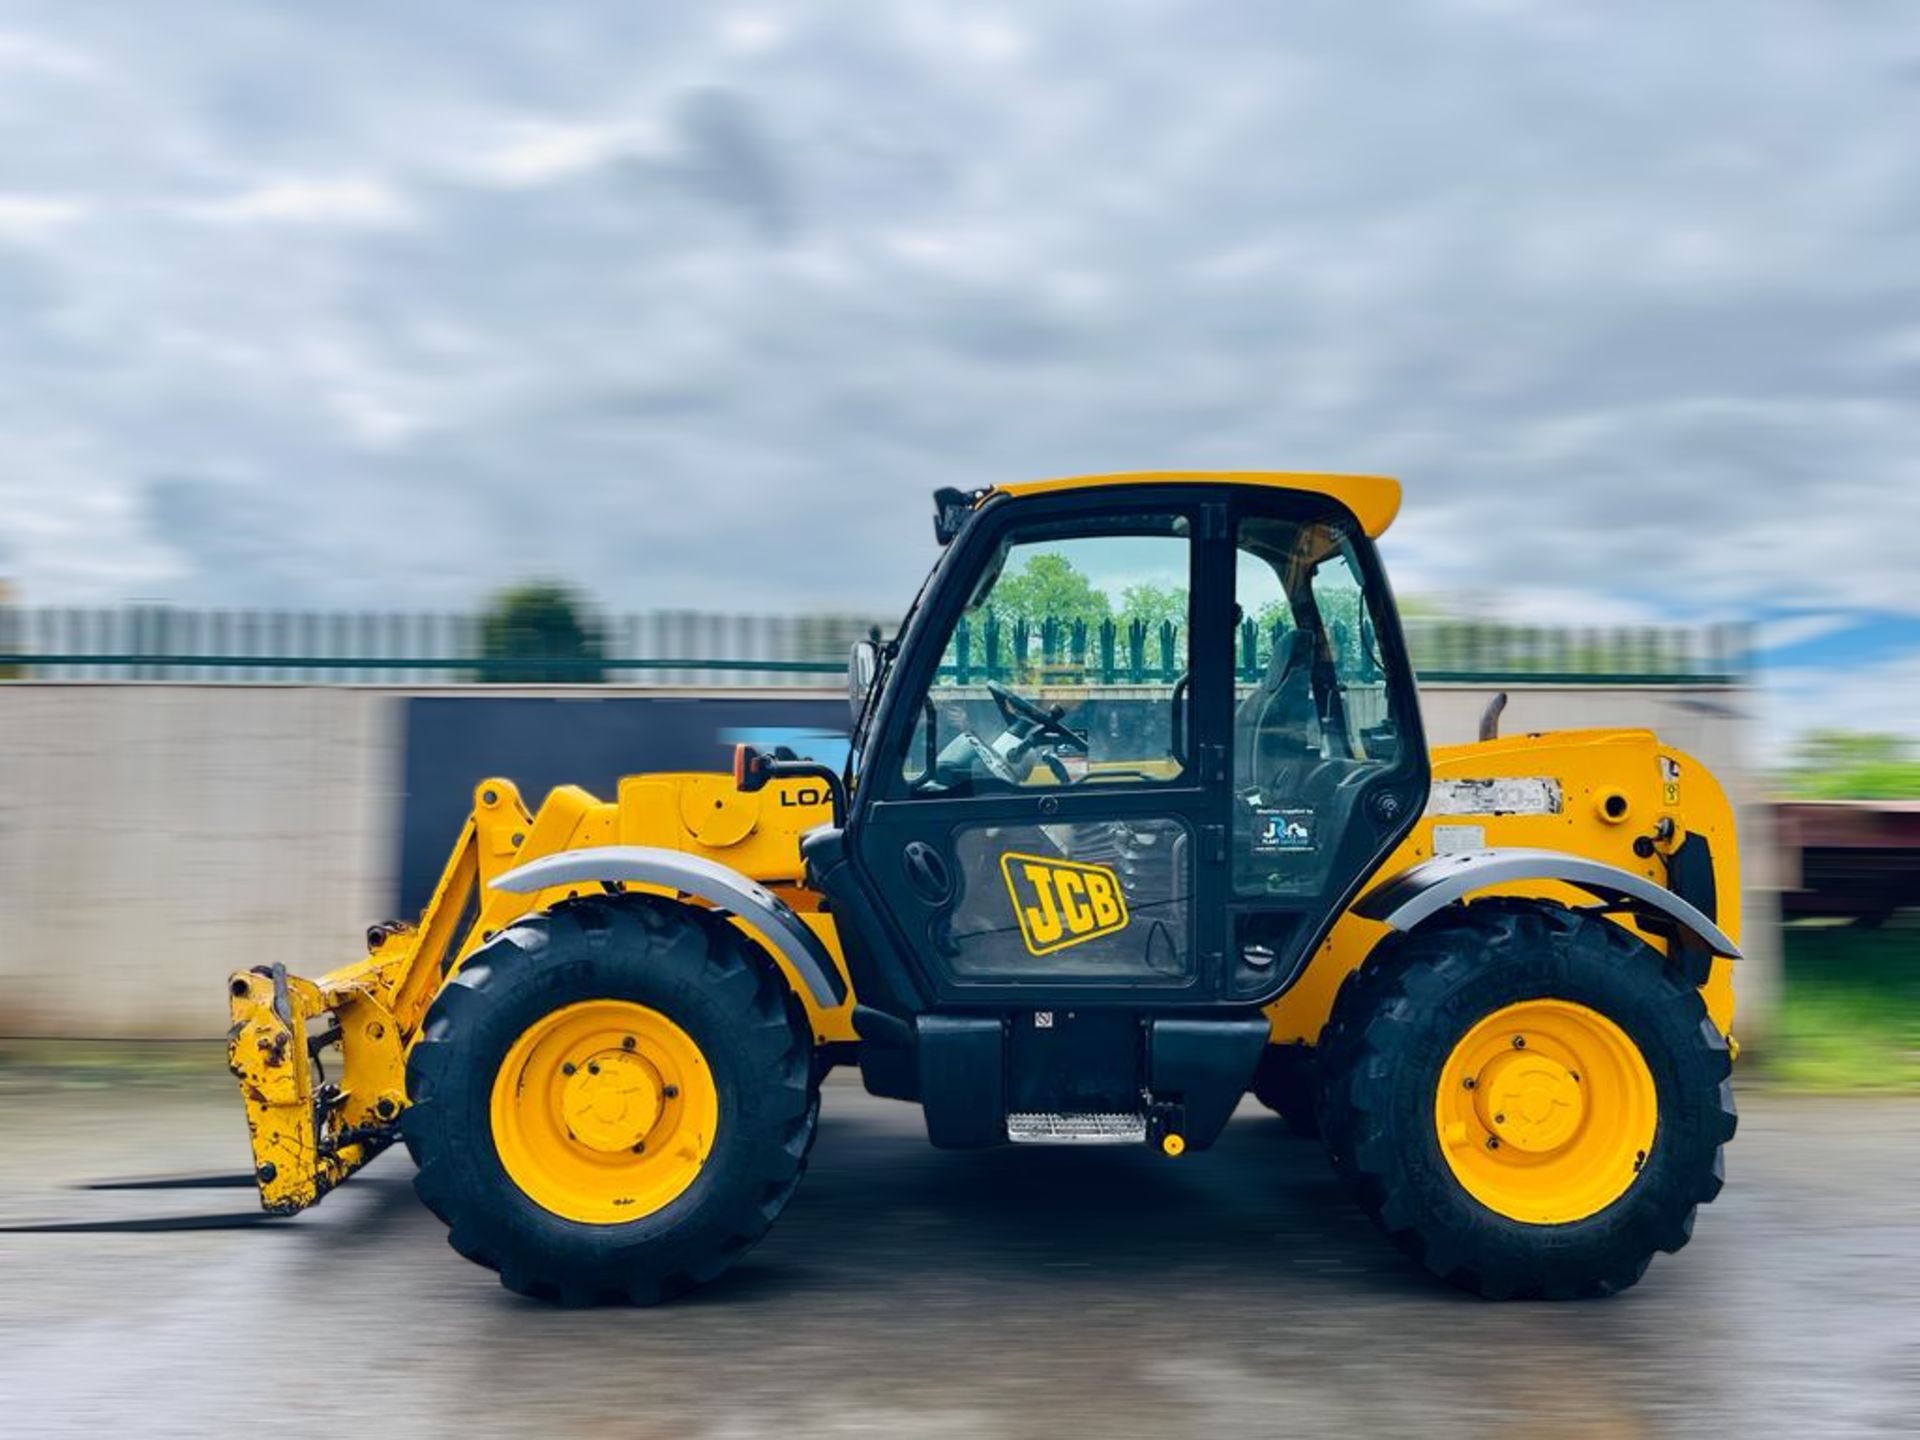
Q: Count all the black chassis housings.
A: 2